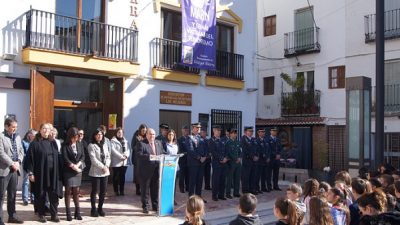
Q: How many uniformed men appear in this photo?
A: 10